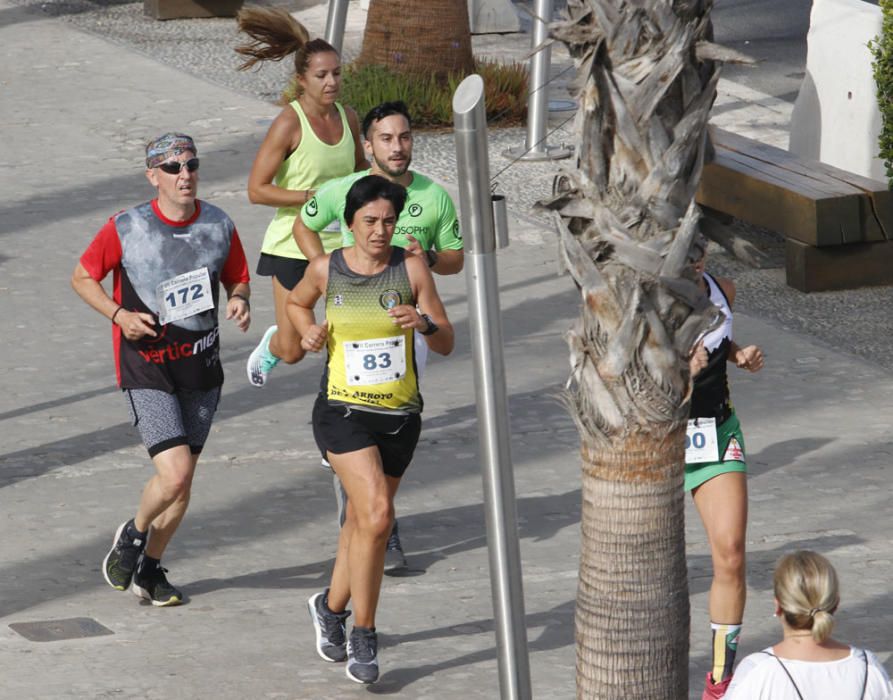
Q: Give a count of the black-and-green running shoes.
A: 2